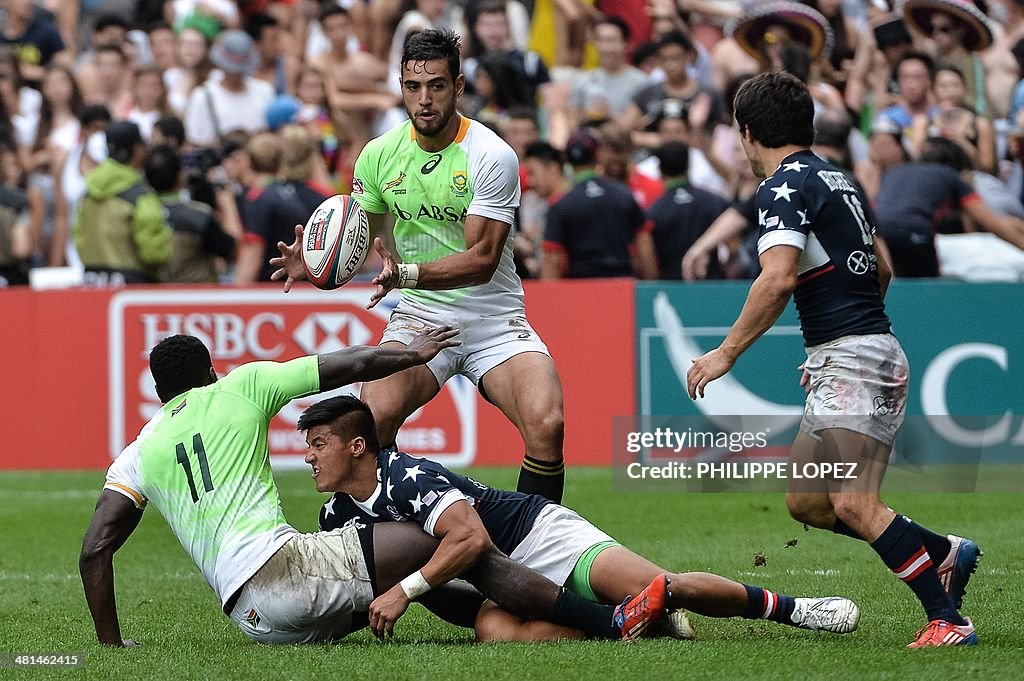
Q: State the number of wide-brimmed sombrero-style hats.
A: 2